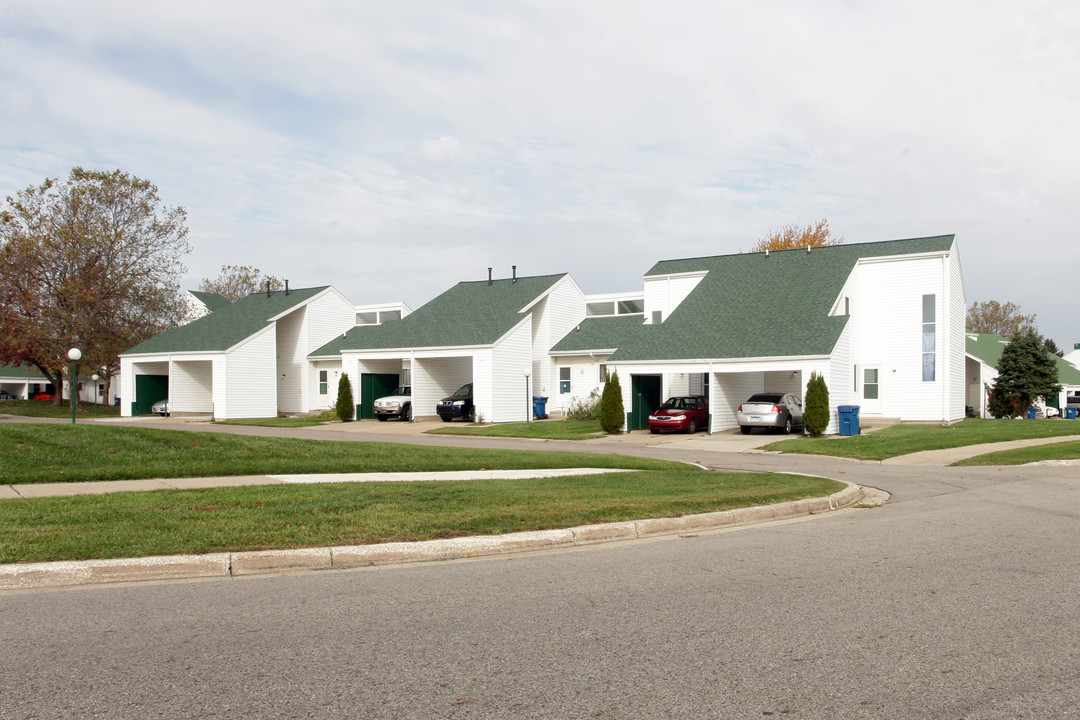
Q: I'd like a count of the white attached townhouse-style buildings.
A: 3